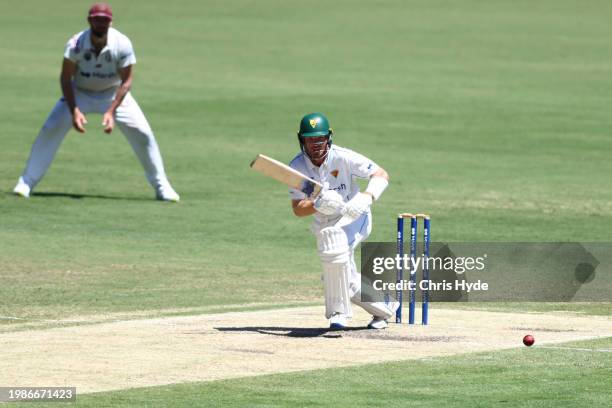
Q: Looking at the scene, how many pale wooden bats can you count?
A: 1